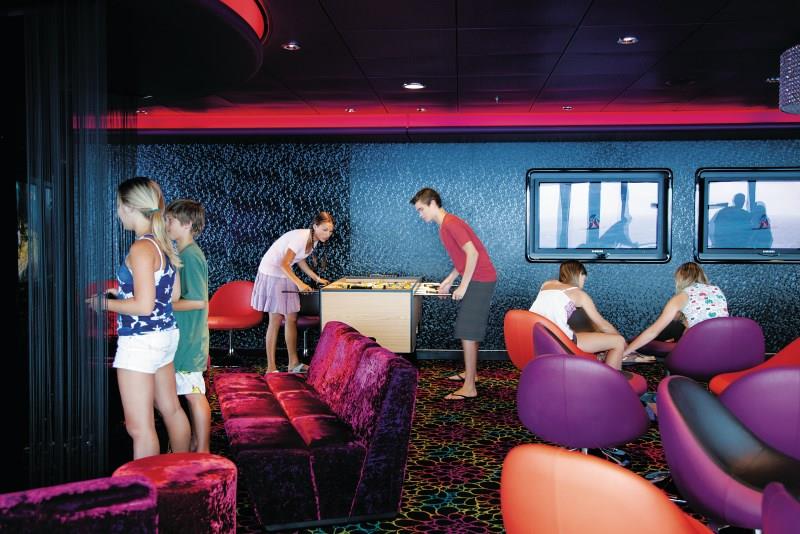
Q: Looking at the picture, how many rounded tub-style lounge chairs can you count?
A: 11